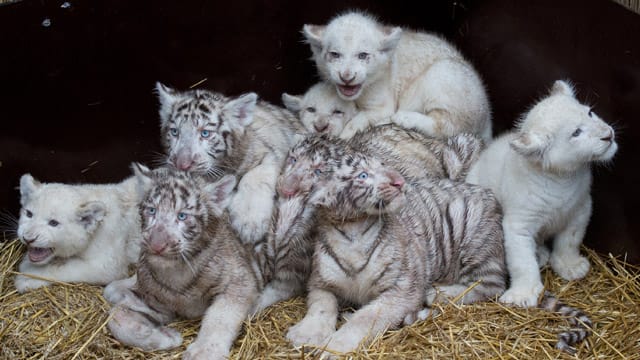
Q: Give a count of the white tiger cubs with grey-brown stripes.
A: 4